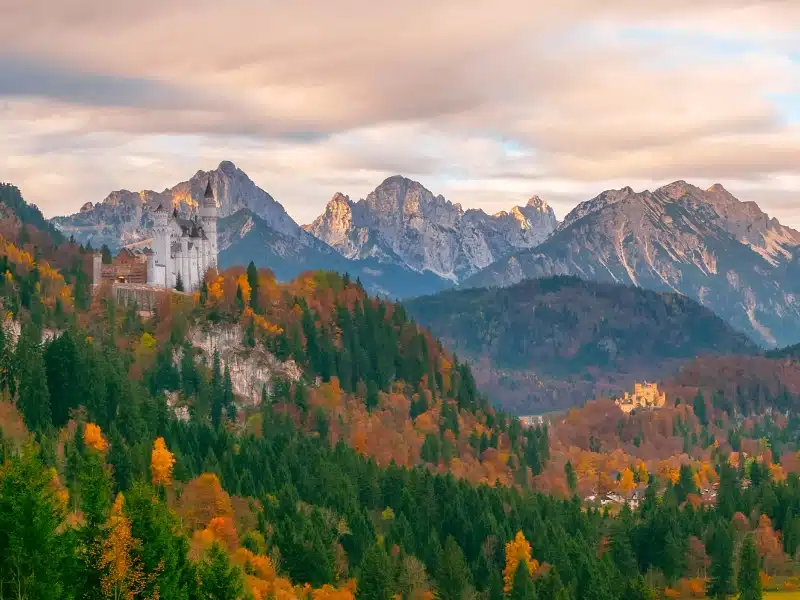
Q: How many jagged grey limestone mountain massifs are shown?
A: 3